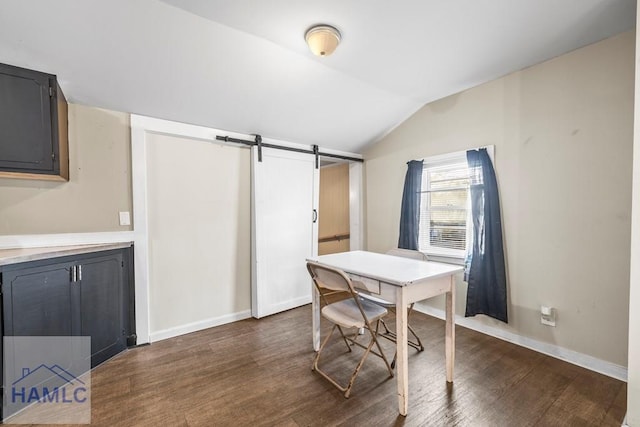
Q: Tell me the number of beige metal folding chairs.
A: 2